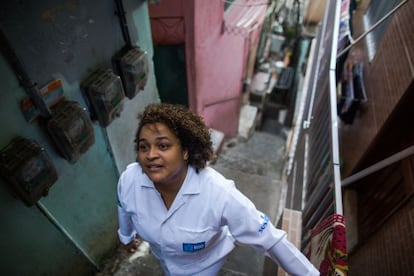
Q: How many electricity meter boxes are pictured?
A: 4